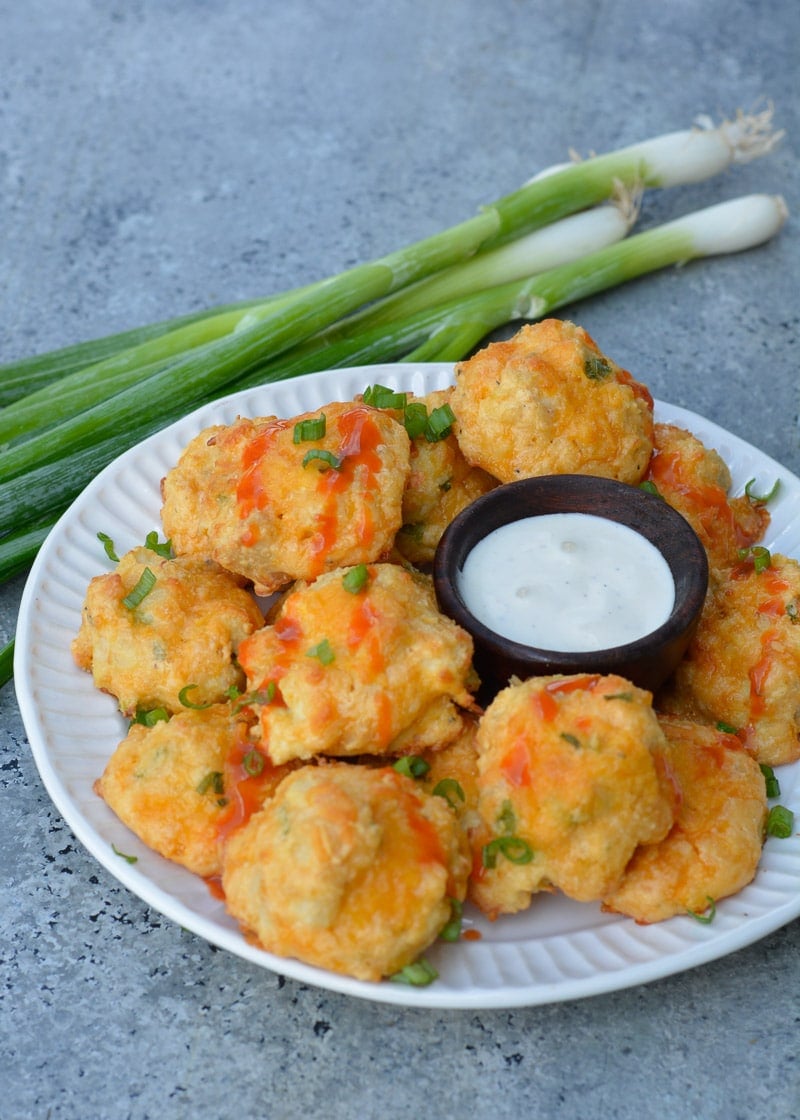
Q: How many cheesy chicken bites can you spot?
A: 12